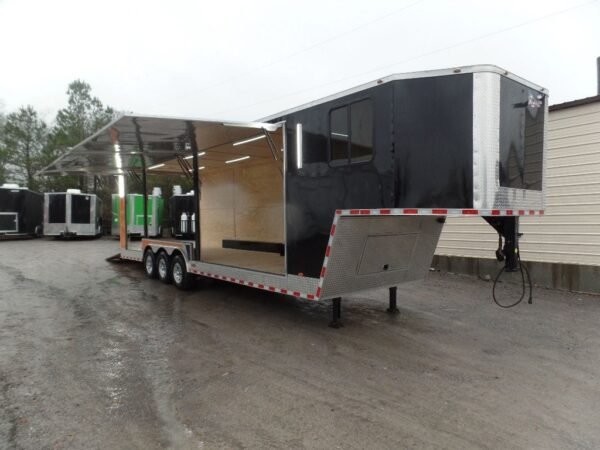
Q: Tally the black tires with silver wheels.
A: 3